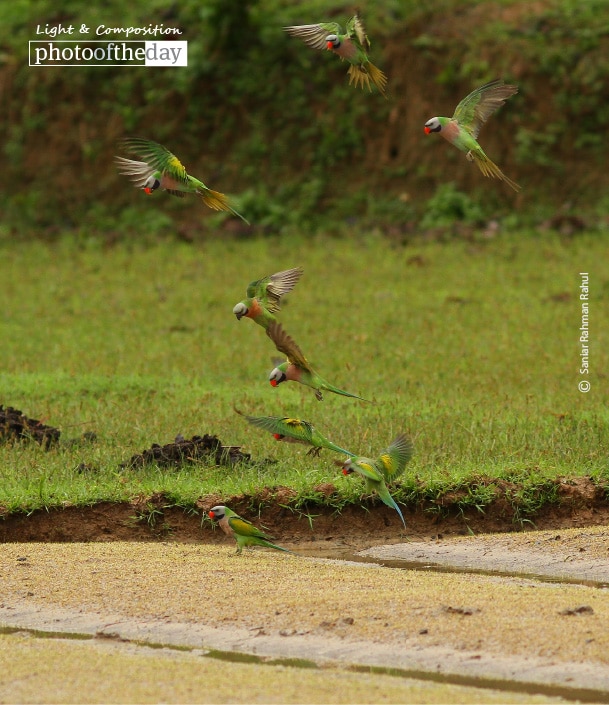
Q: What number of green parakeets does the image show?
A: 8